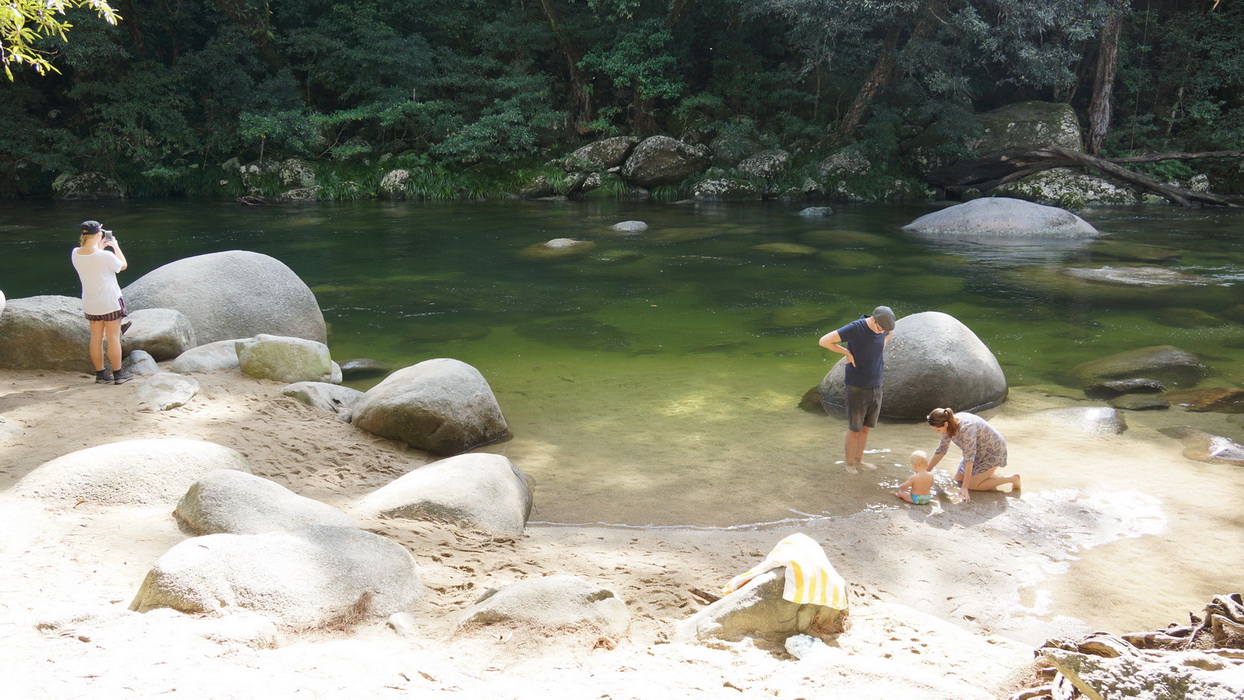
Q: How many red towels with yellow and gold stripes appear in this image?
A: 0